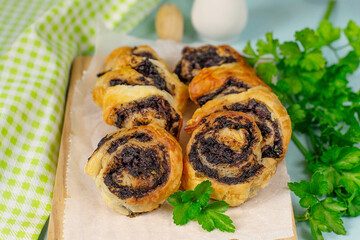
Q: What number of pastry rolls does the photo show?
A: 8